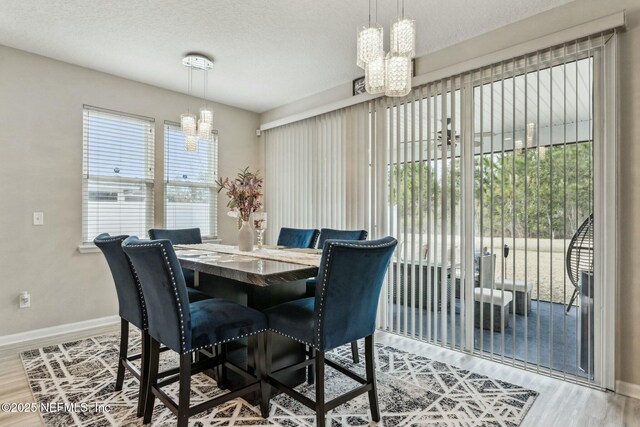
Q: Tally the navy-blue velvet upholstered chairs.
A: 6